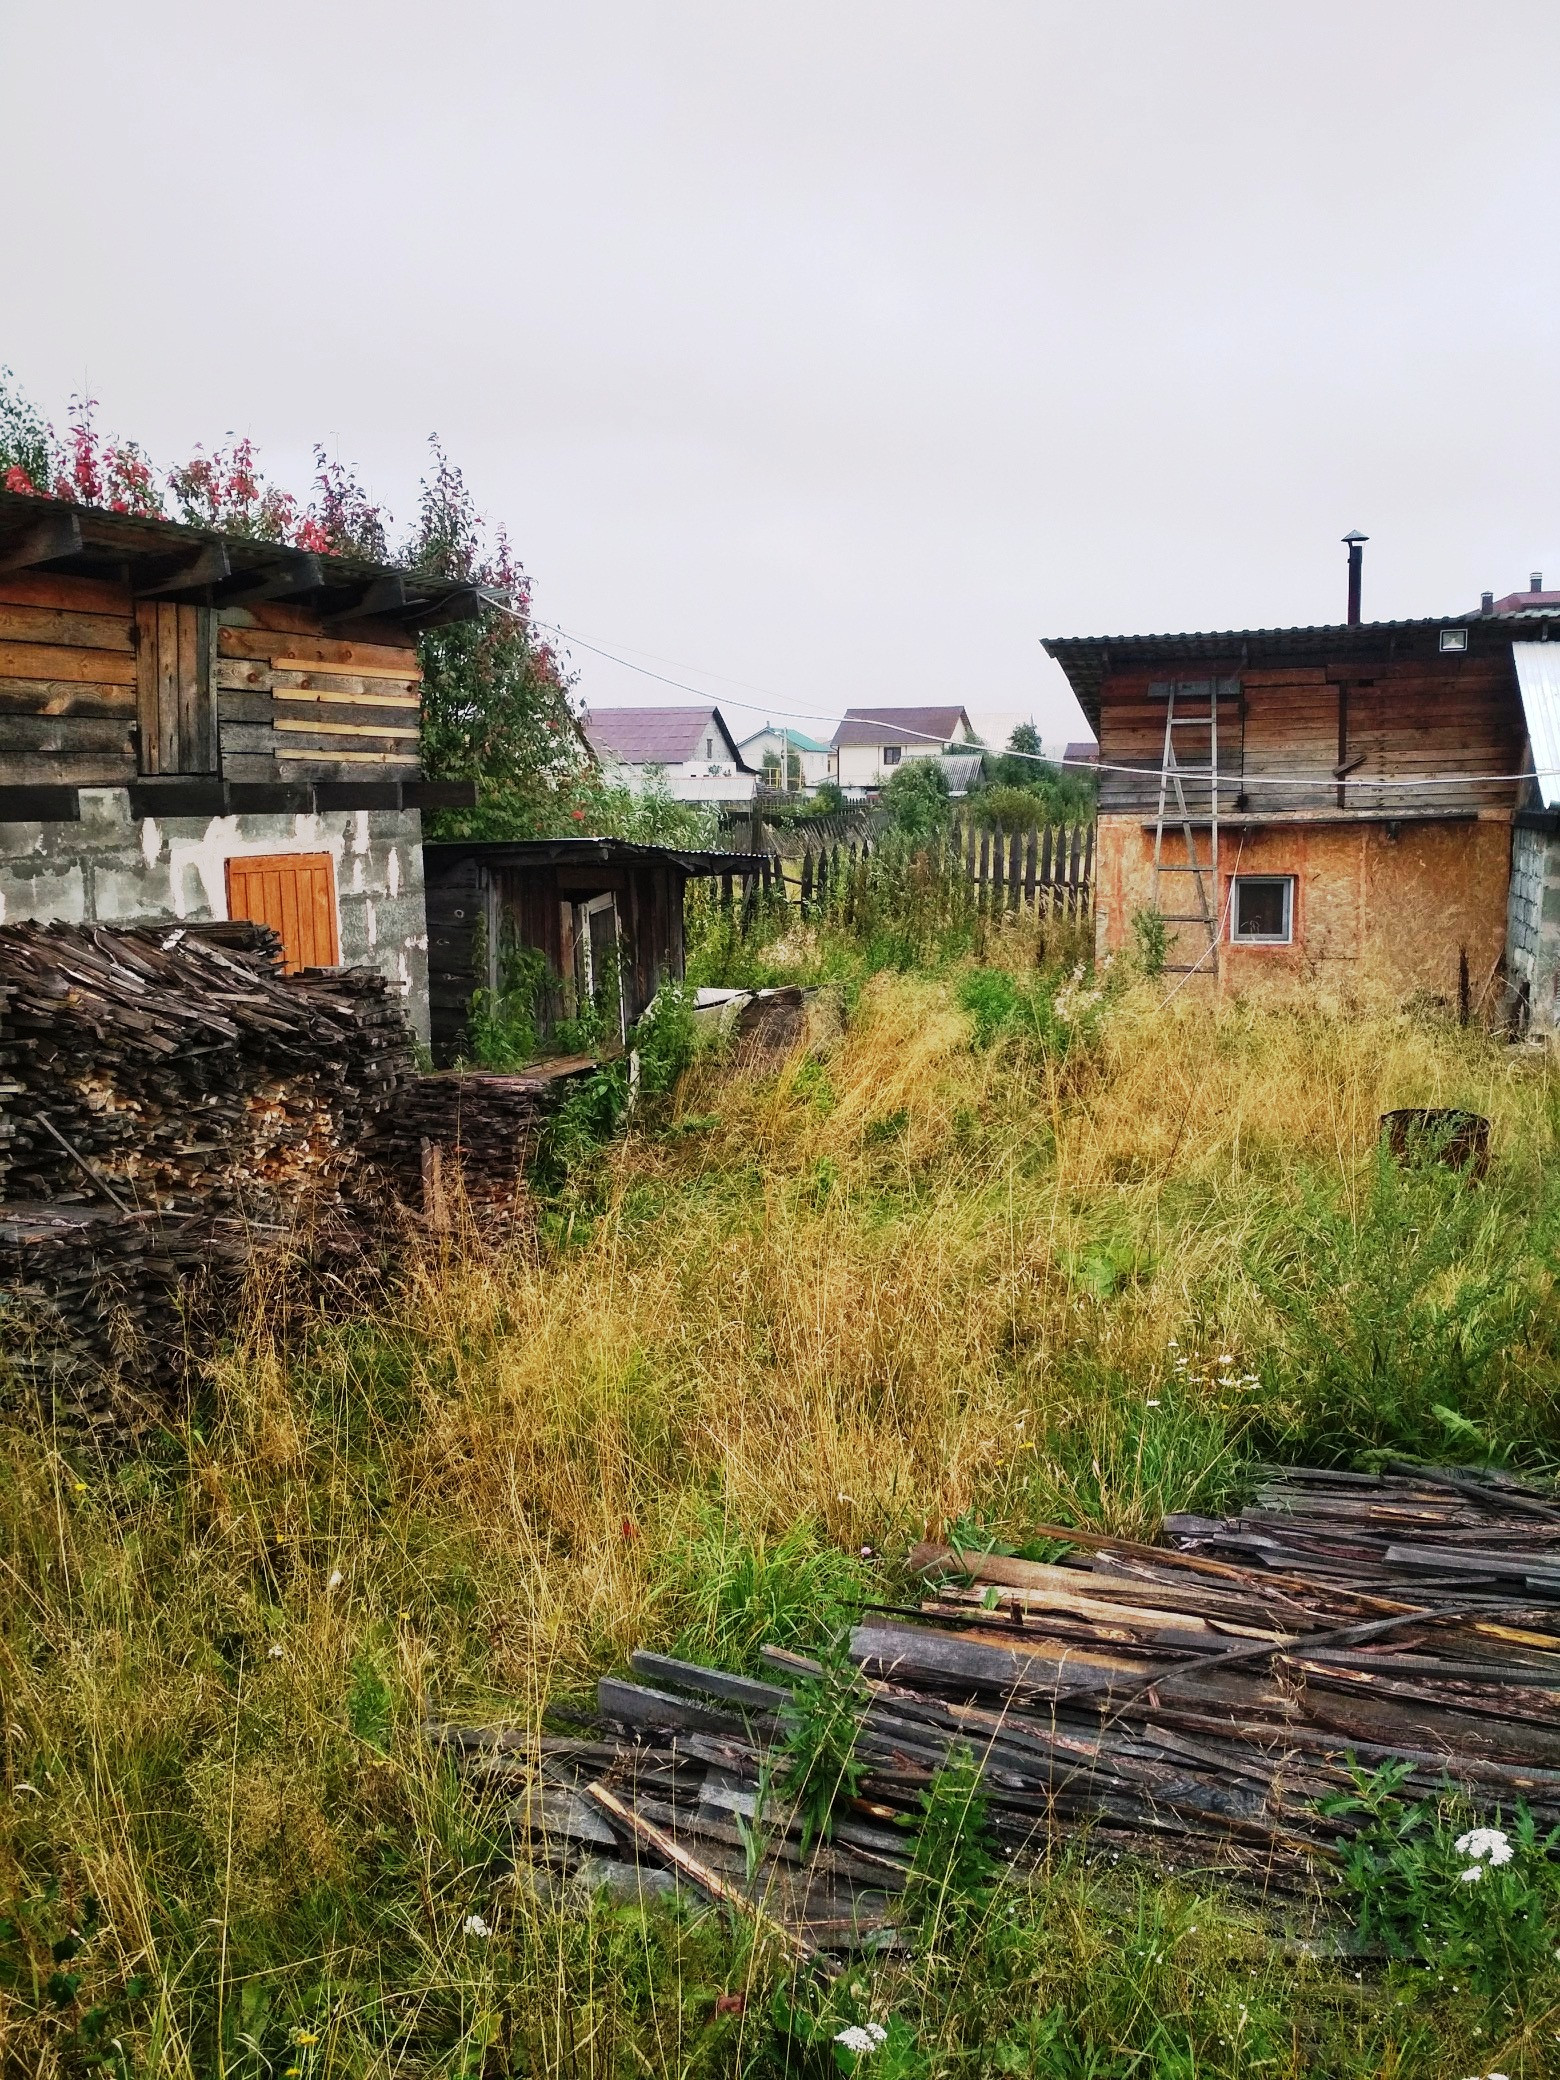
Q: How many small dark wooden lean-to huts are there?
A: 1